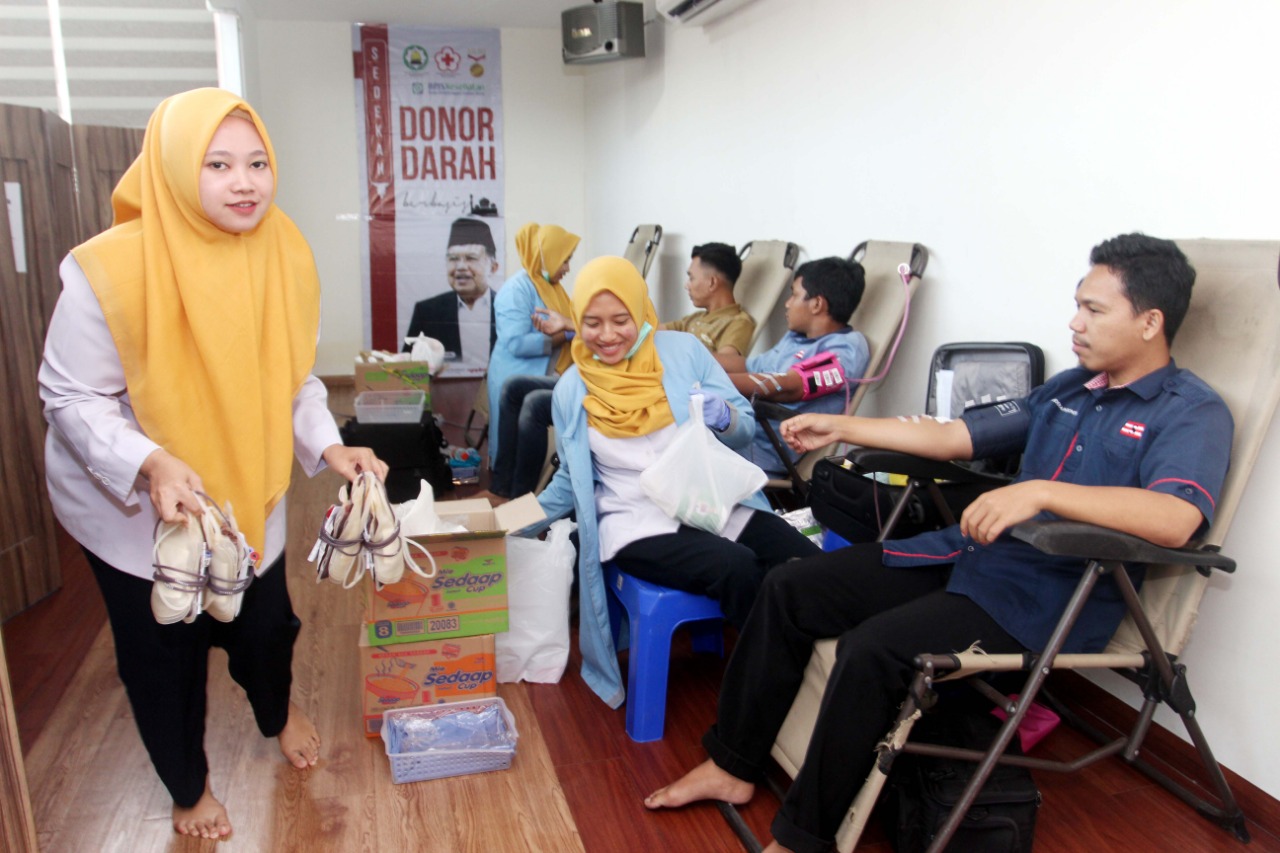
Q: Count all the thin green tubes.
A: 0